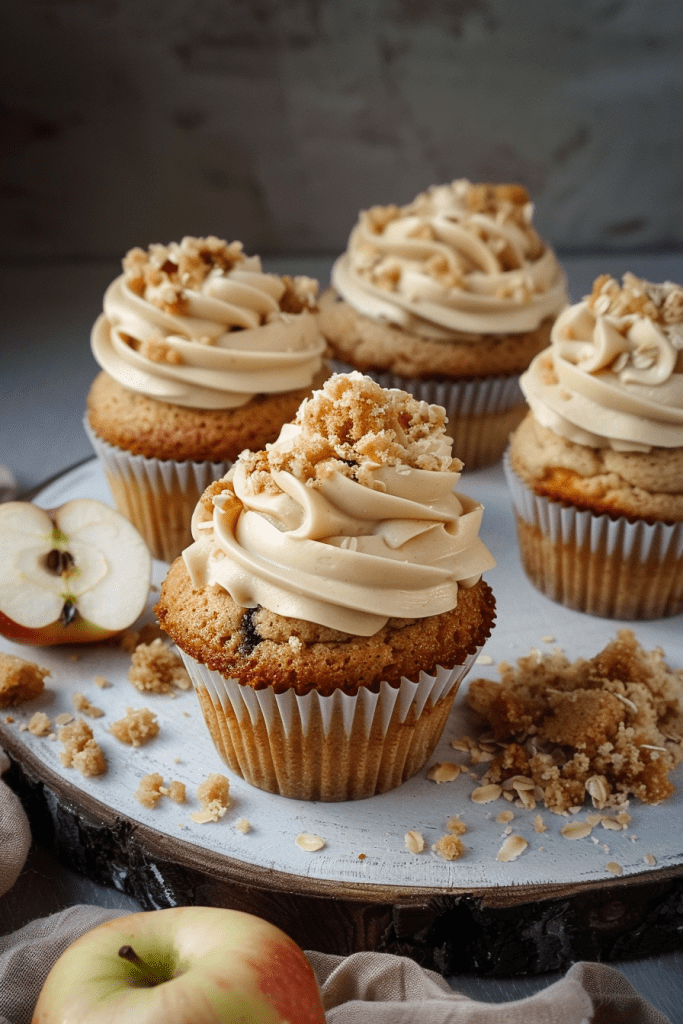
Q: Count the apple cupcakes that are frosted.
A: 4